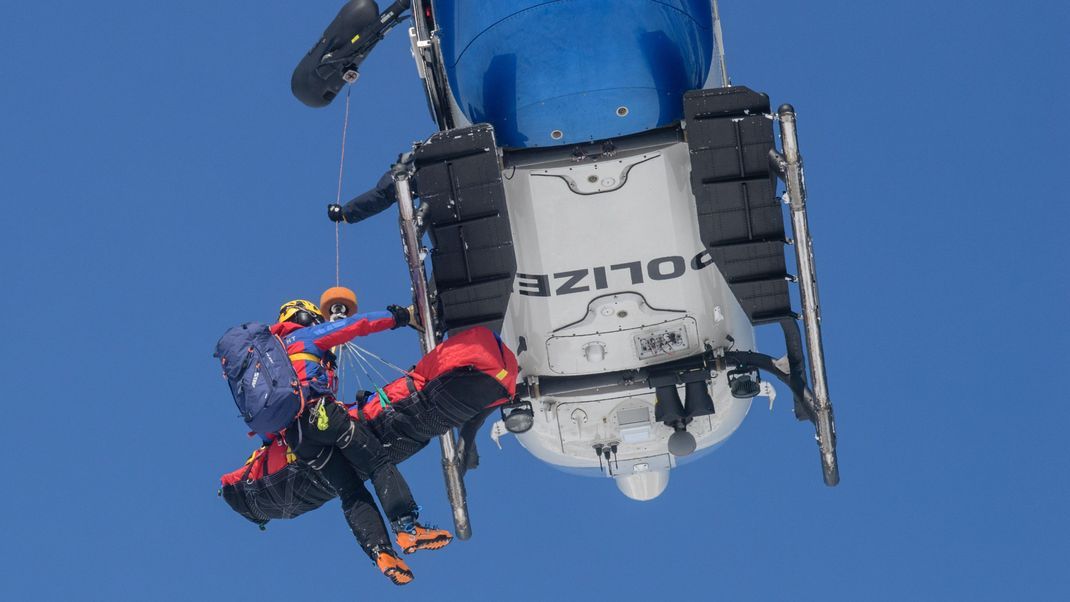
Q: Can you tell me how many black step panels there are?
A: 2